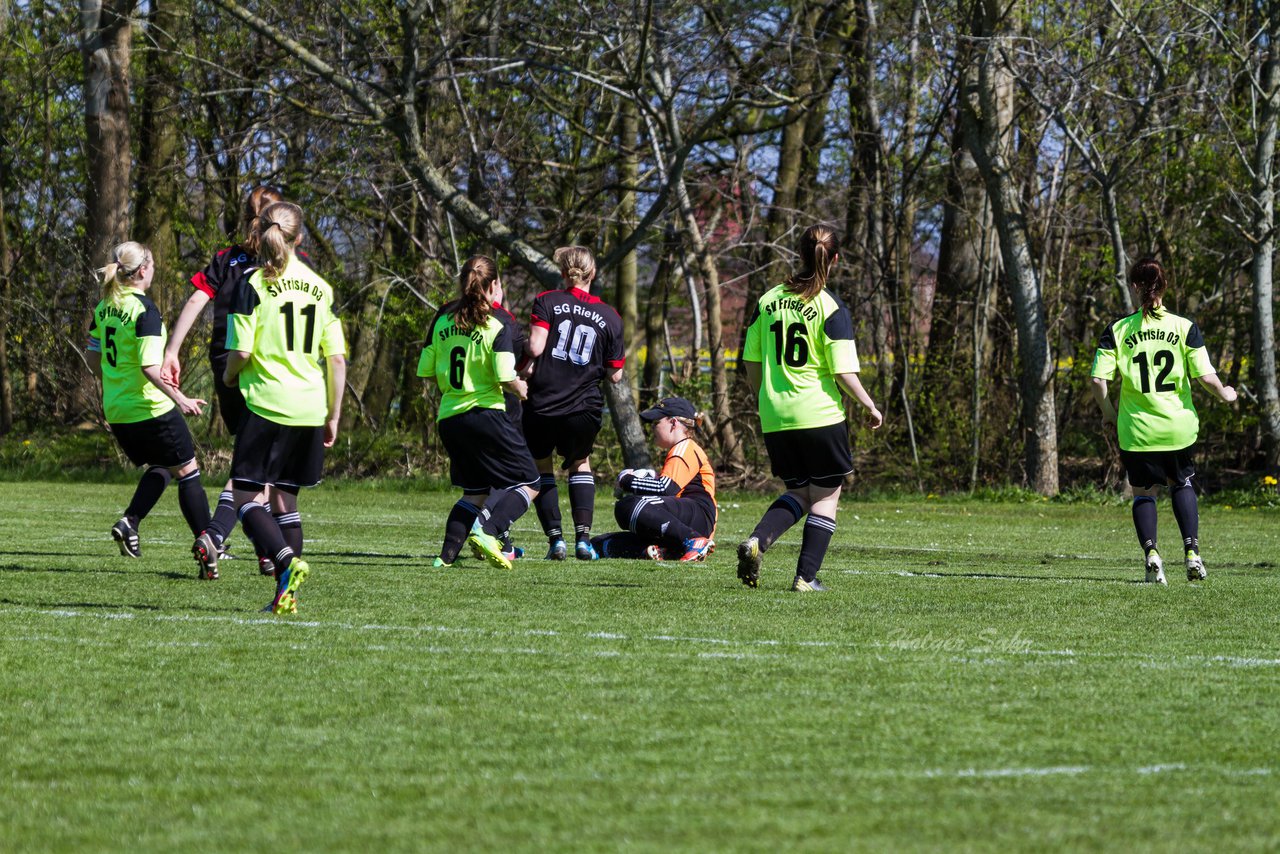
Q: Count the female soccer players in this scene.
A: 9